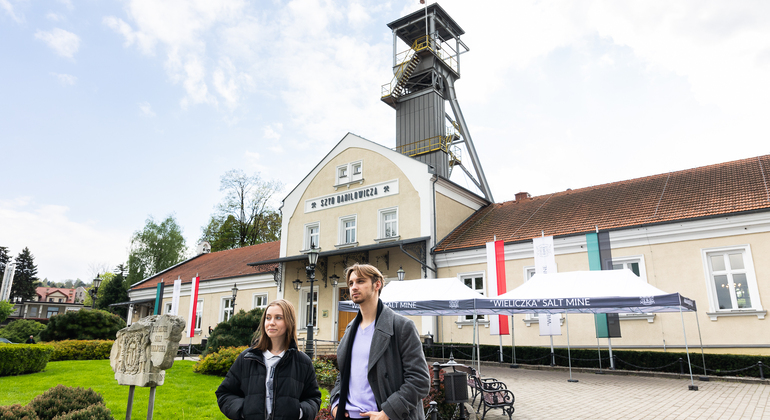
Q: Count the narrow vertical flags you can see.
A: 6